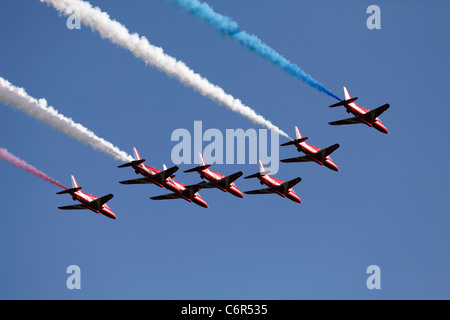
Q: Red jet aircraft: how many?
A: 7